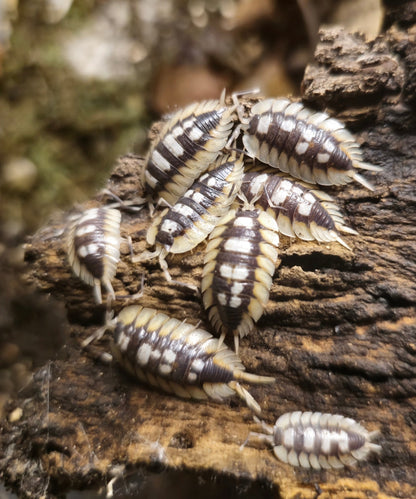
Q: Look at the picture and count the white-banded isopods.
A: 8